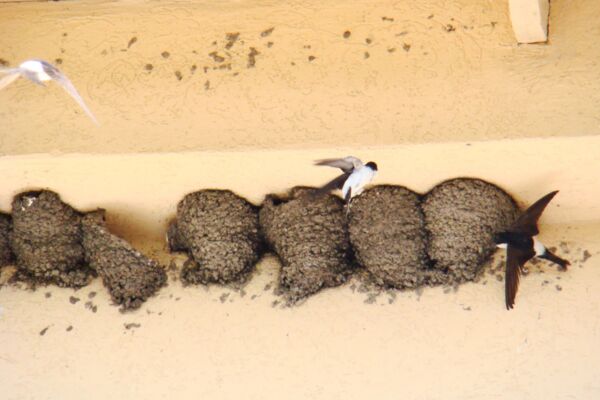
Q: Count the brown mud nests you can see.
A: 7